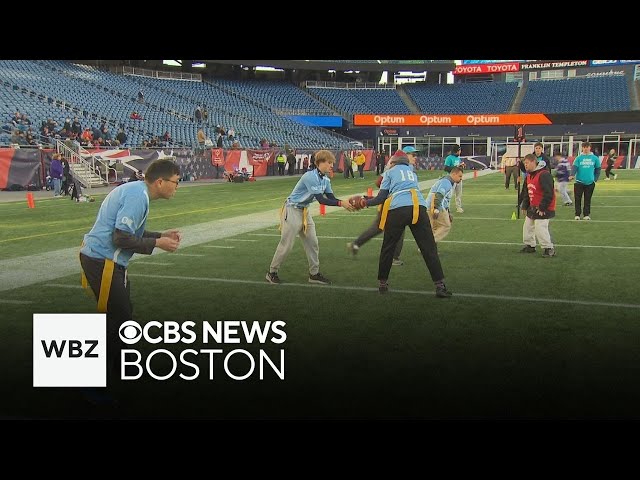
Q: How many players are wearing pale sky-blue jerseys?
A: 4